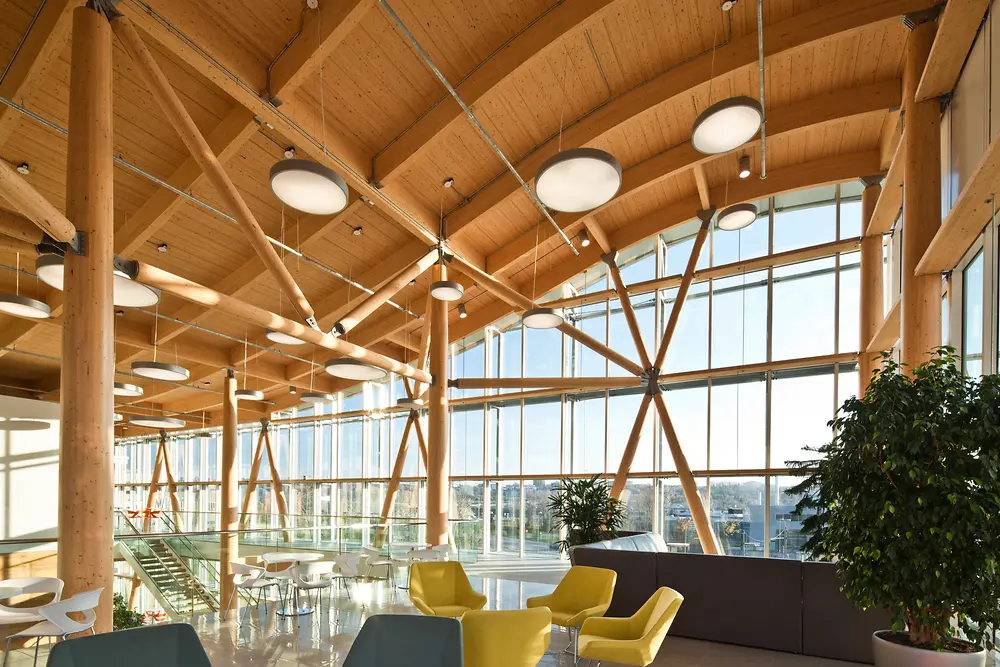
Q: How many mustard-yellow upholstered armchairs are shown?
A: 4